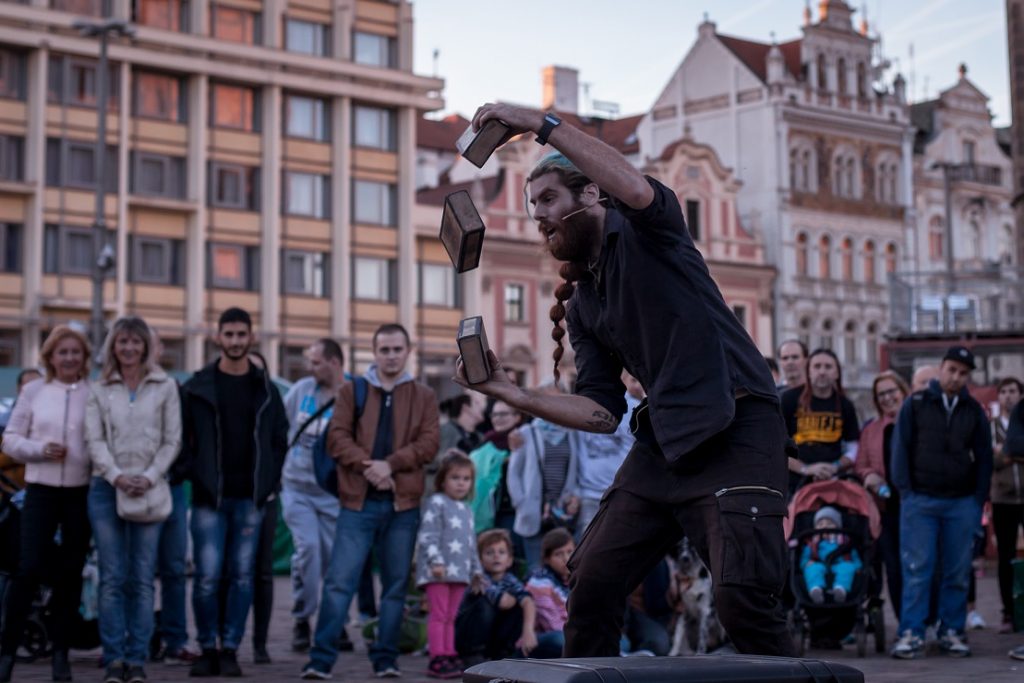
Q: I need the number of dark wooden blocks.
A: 3